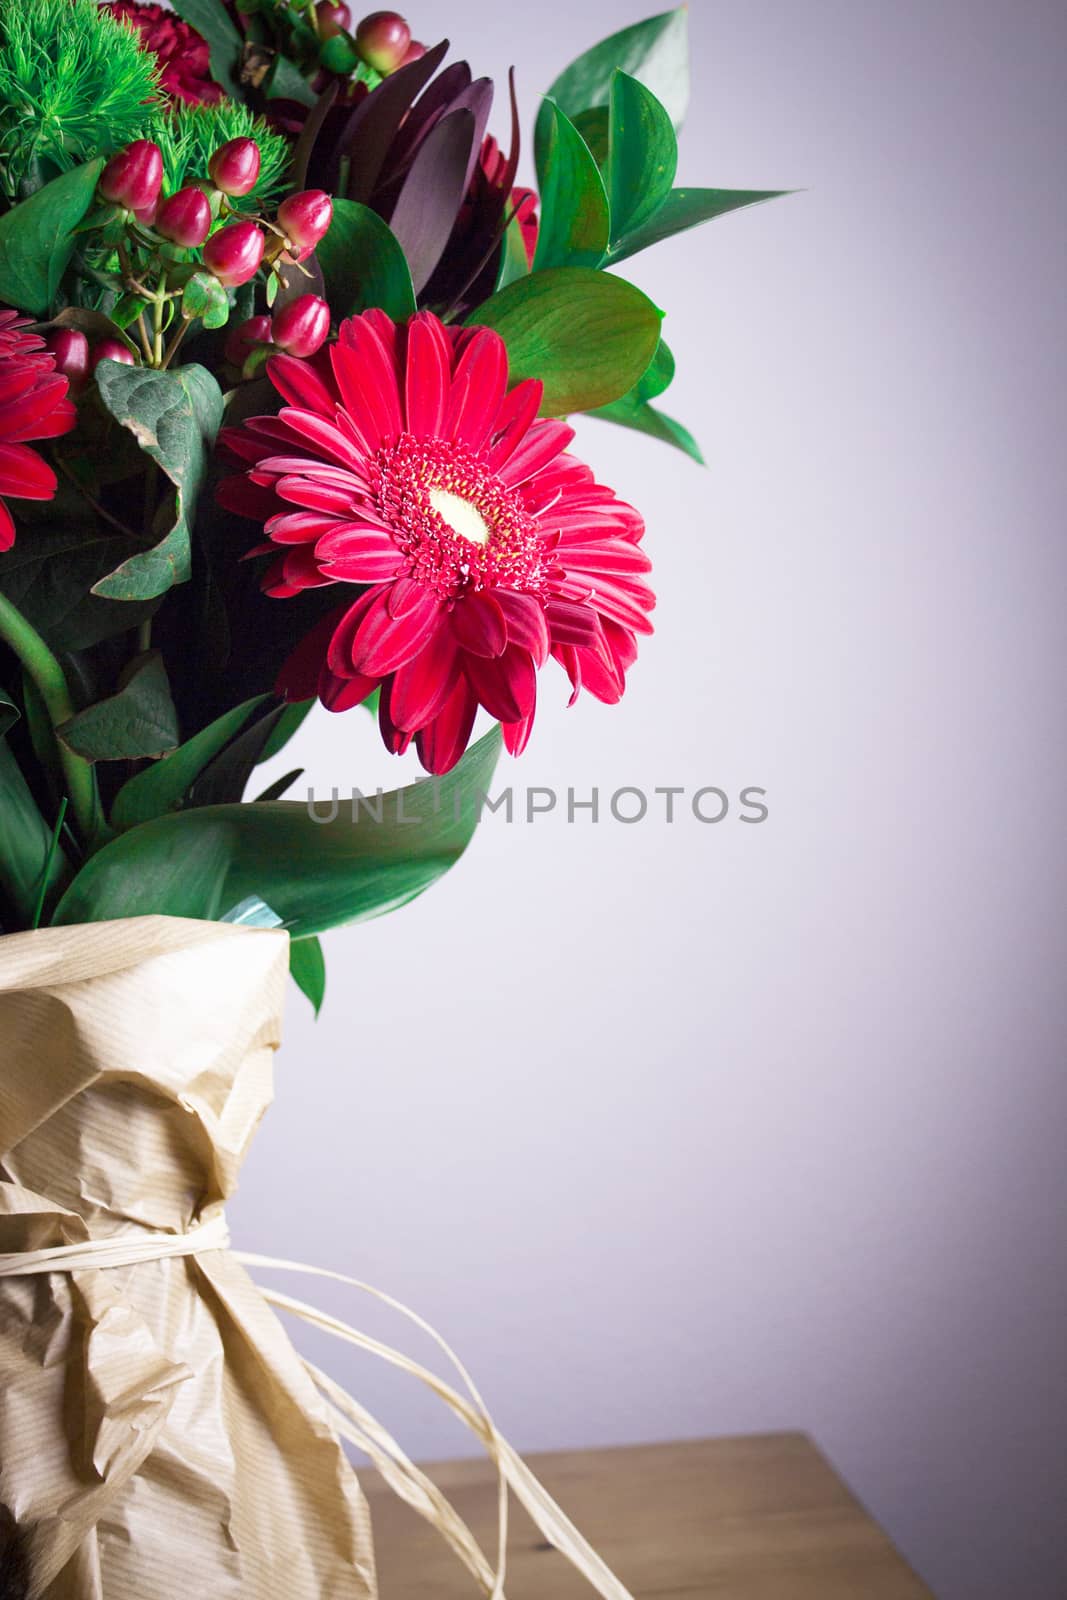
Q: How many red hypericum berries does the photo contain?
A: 14